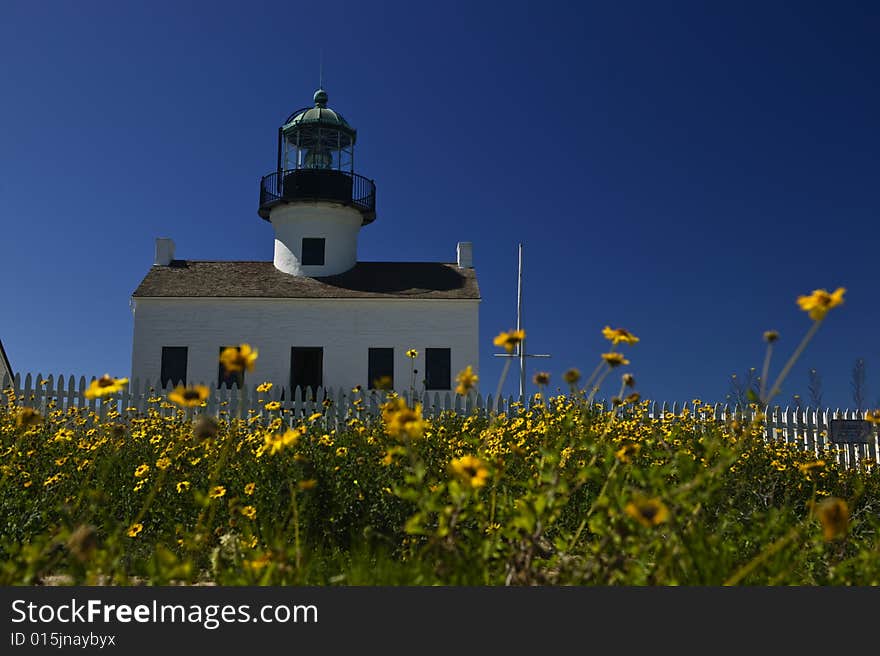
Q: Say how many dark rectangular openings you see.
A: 6